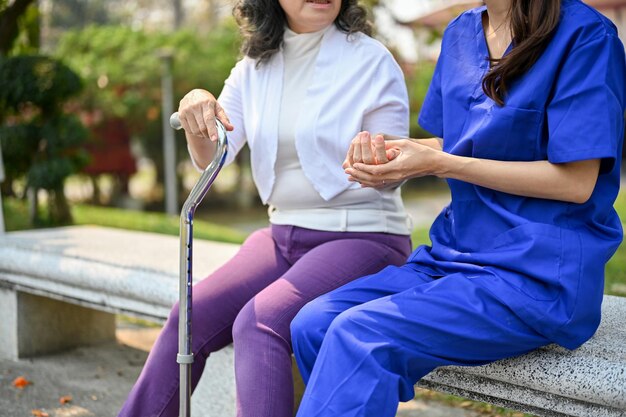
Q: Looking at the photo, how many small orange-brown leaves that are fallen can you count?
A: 3